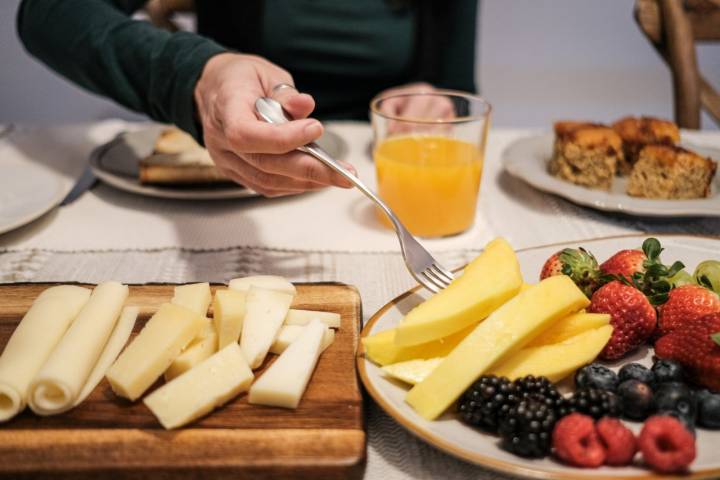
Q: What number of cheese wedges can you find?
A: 10